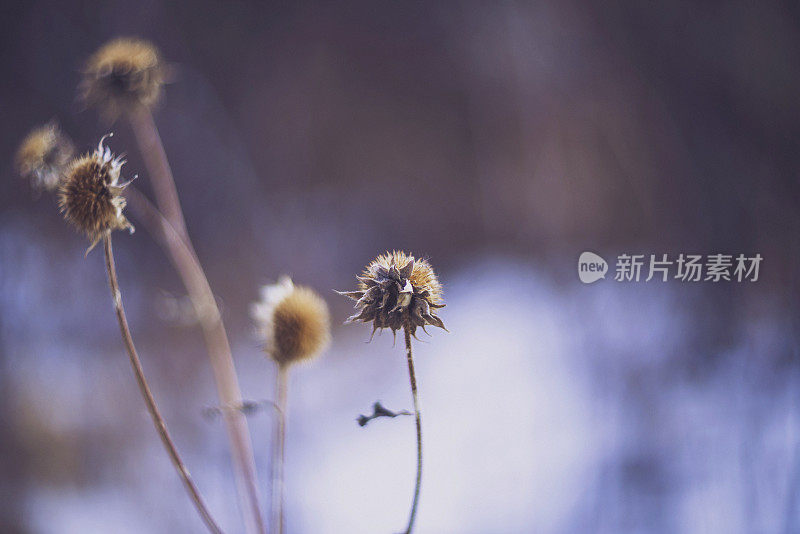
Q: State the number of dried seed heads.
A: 5